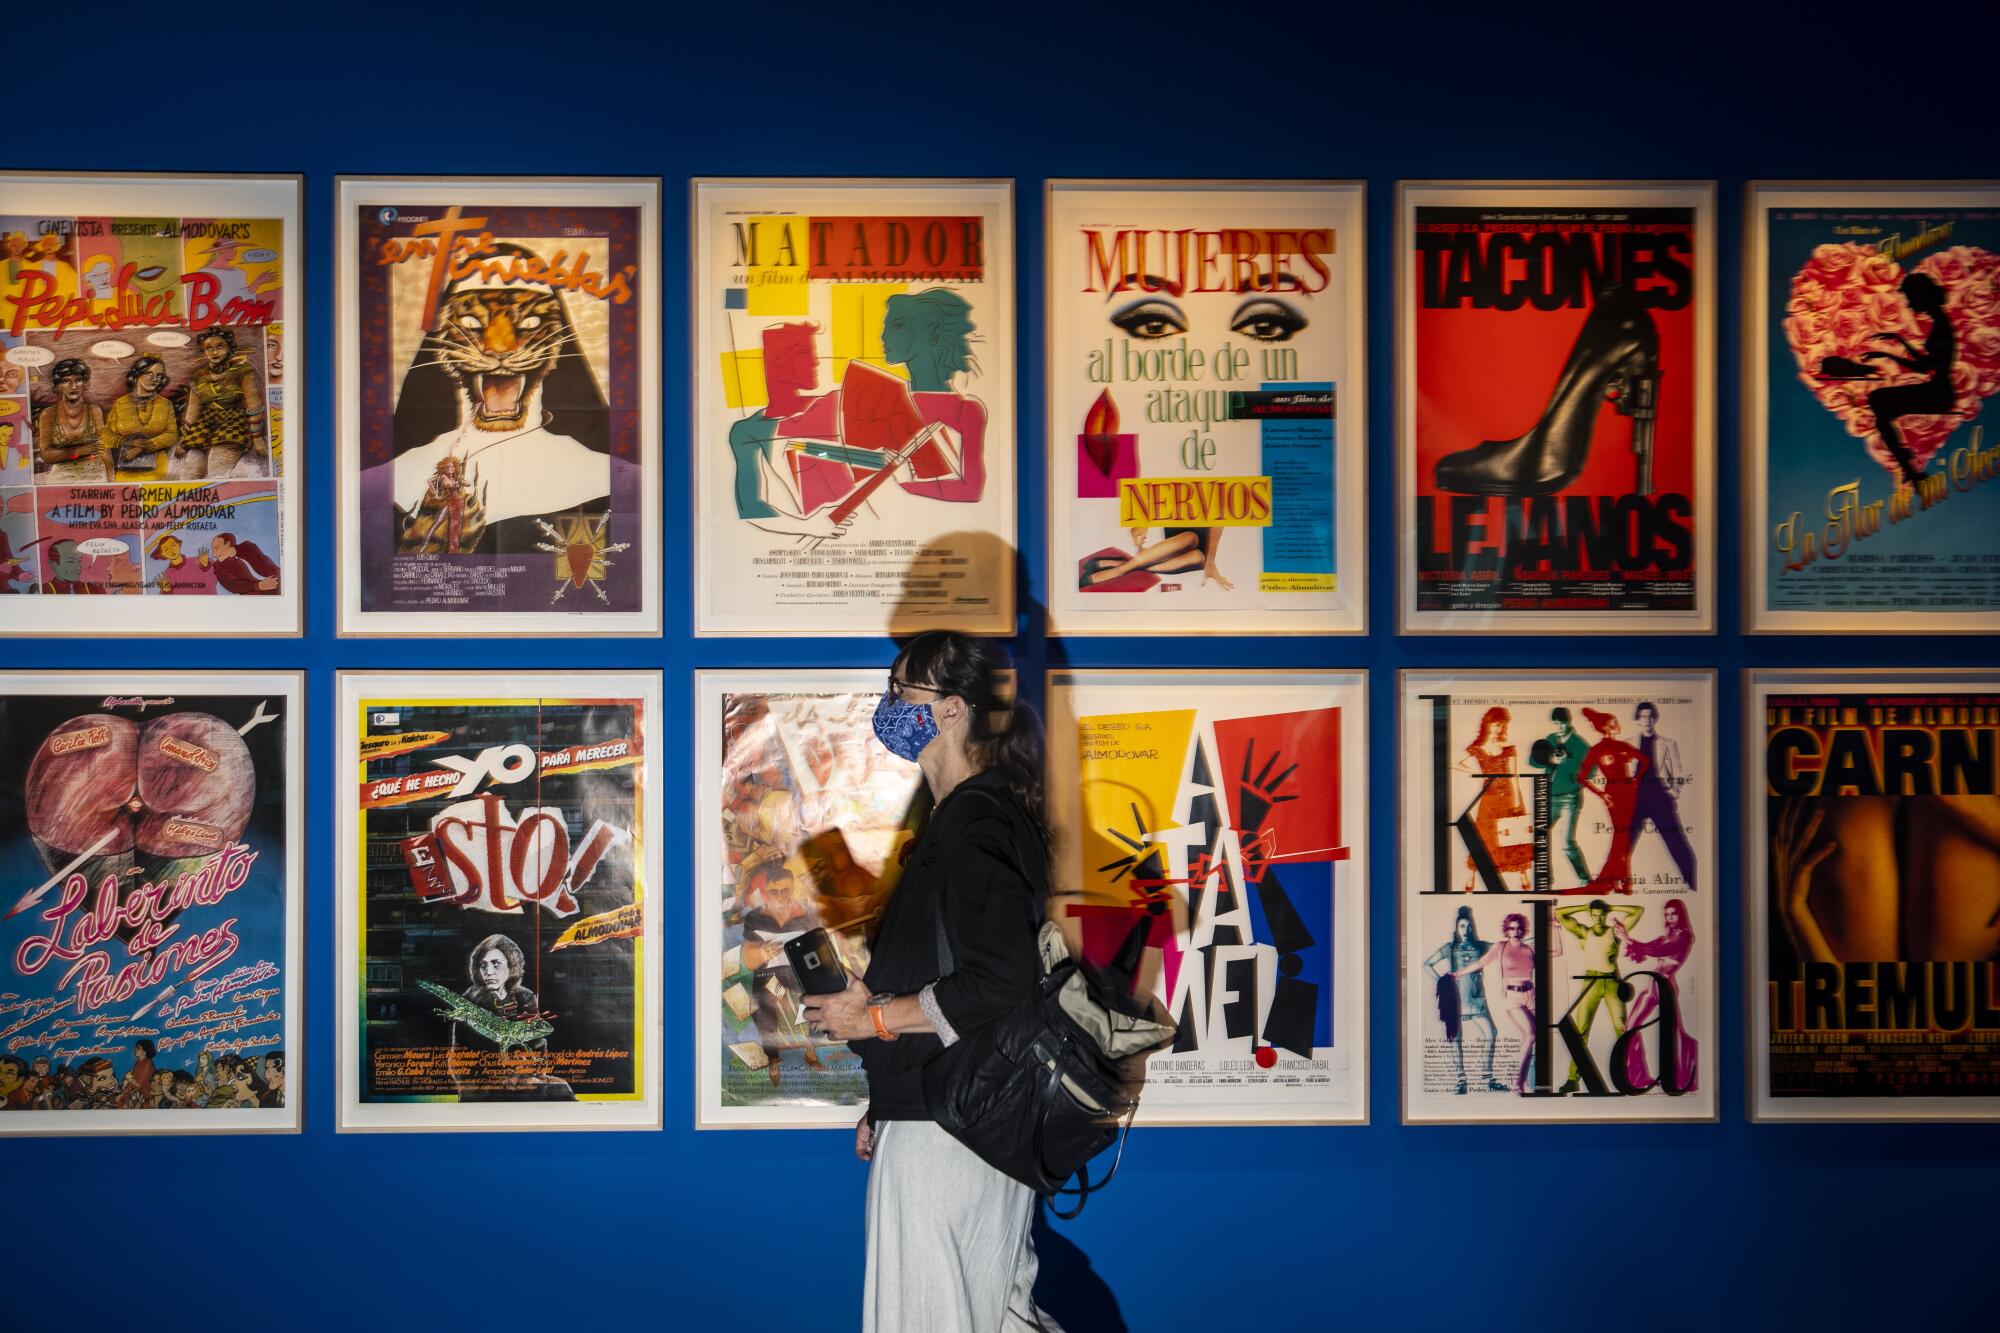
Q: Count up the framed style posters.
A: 12